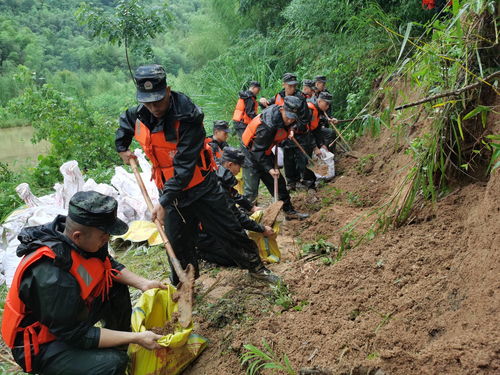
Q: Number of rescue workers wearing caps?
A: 10